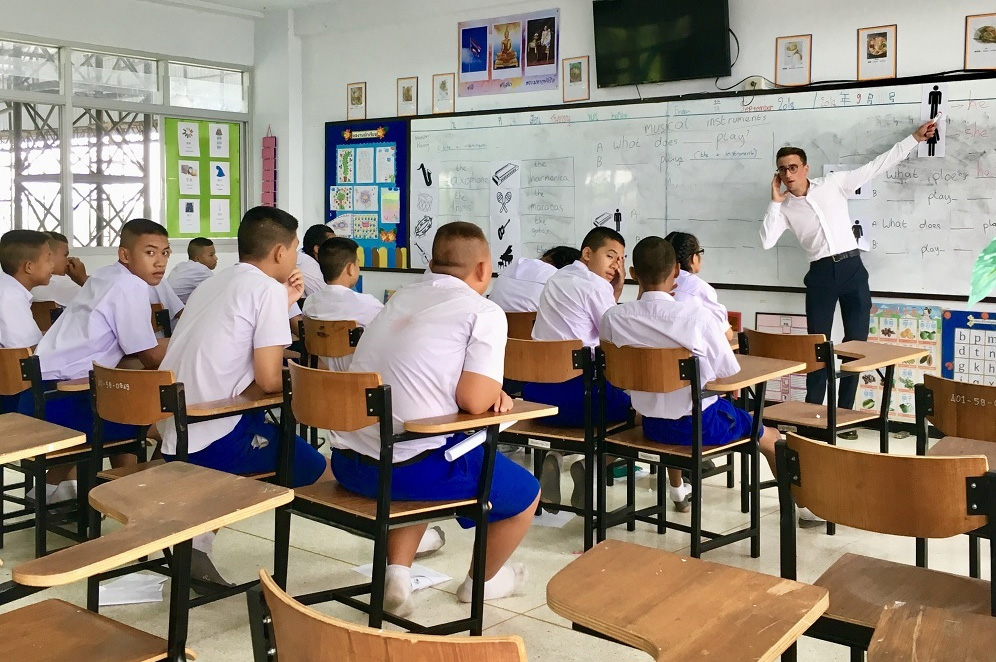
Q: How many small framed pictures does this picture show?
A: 7